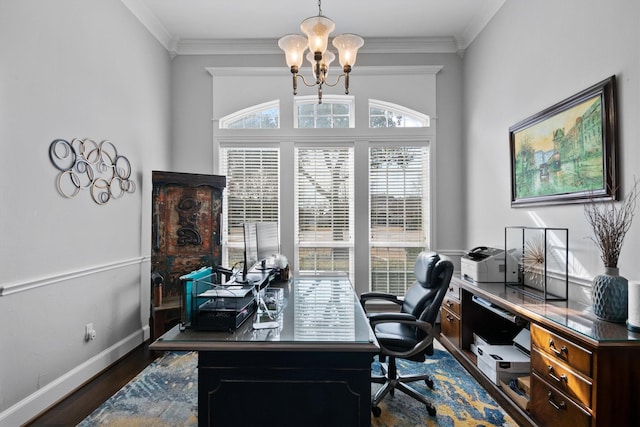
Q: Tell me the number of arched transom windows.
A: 3